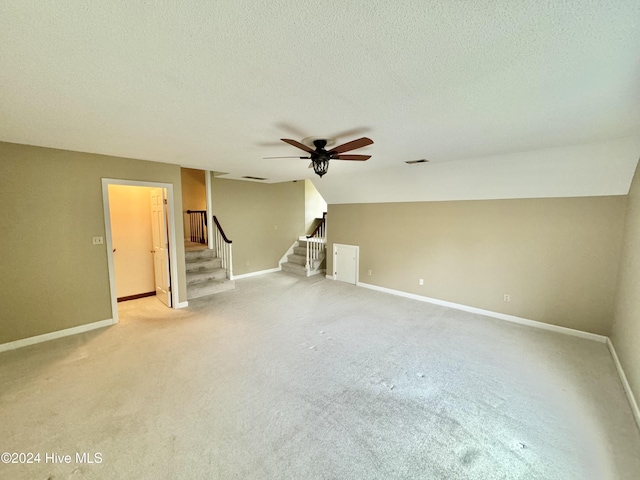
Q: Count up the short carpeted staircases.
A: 2